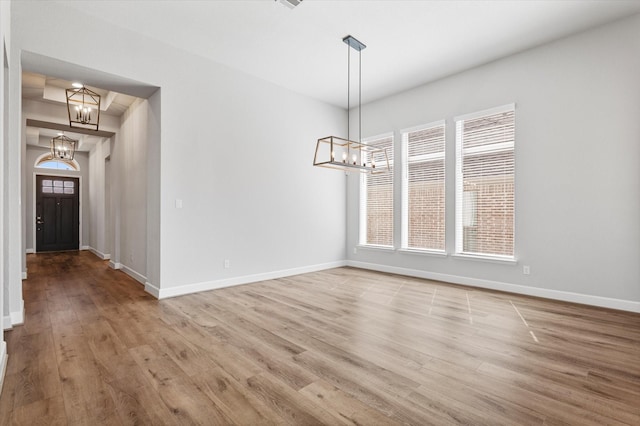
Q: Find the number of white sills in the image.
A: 3